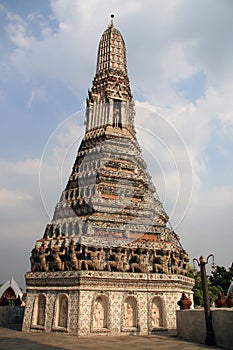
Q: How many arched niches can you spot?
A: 5